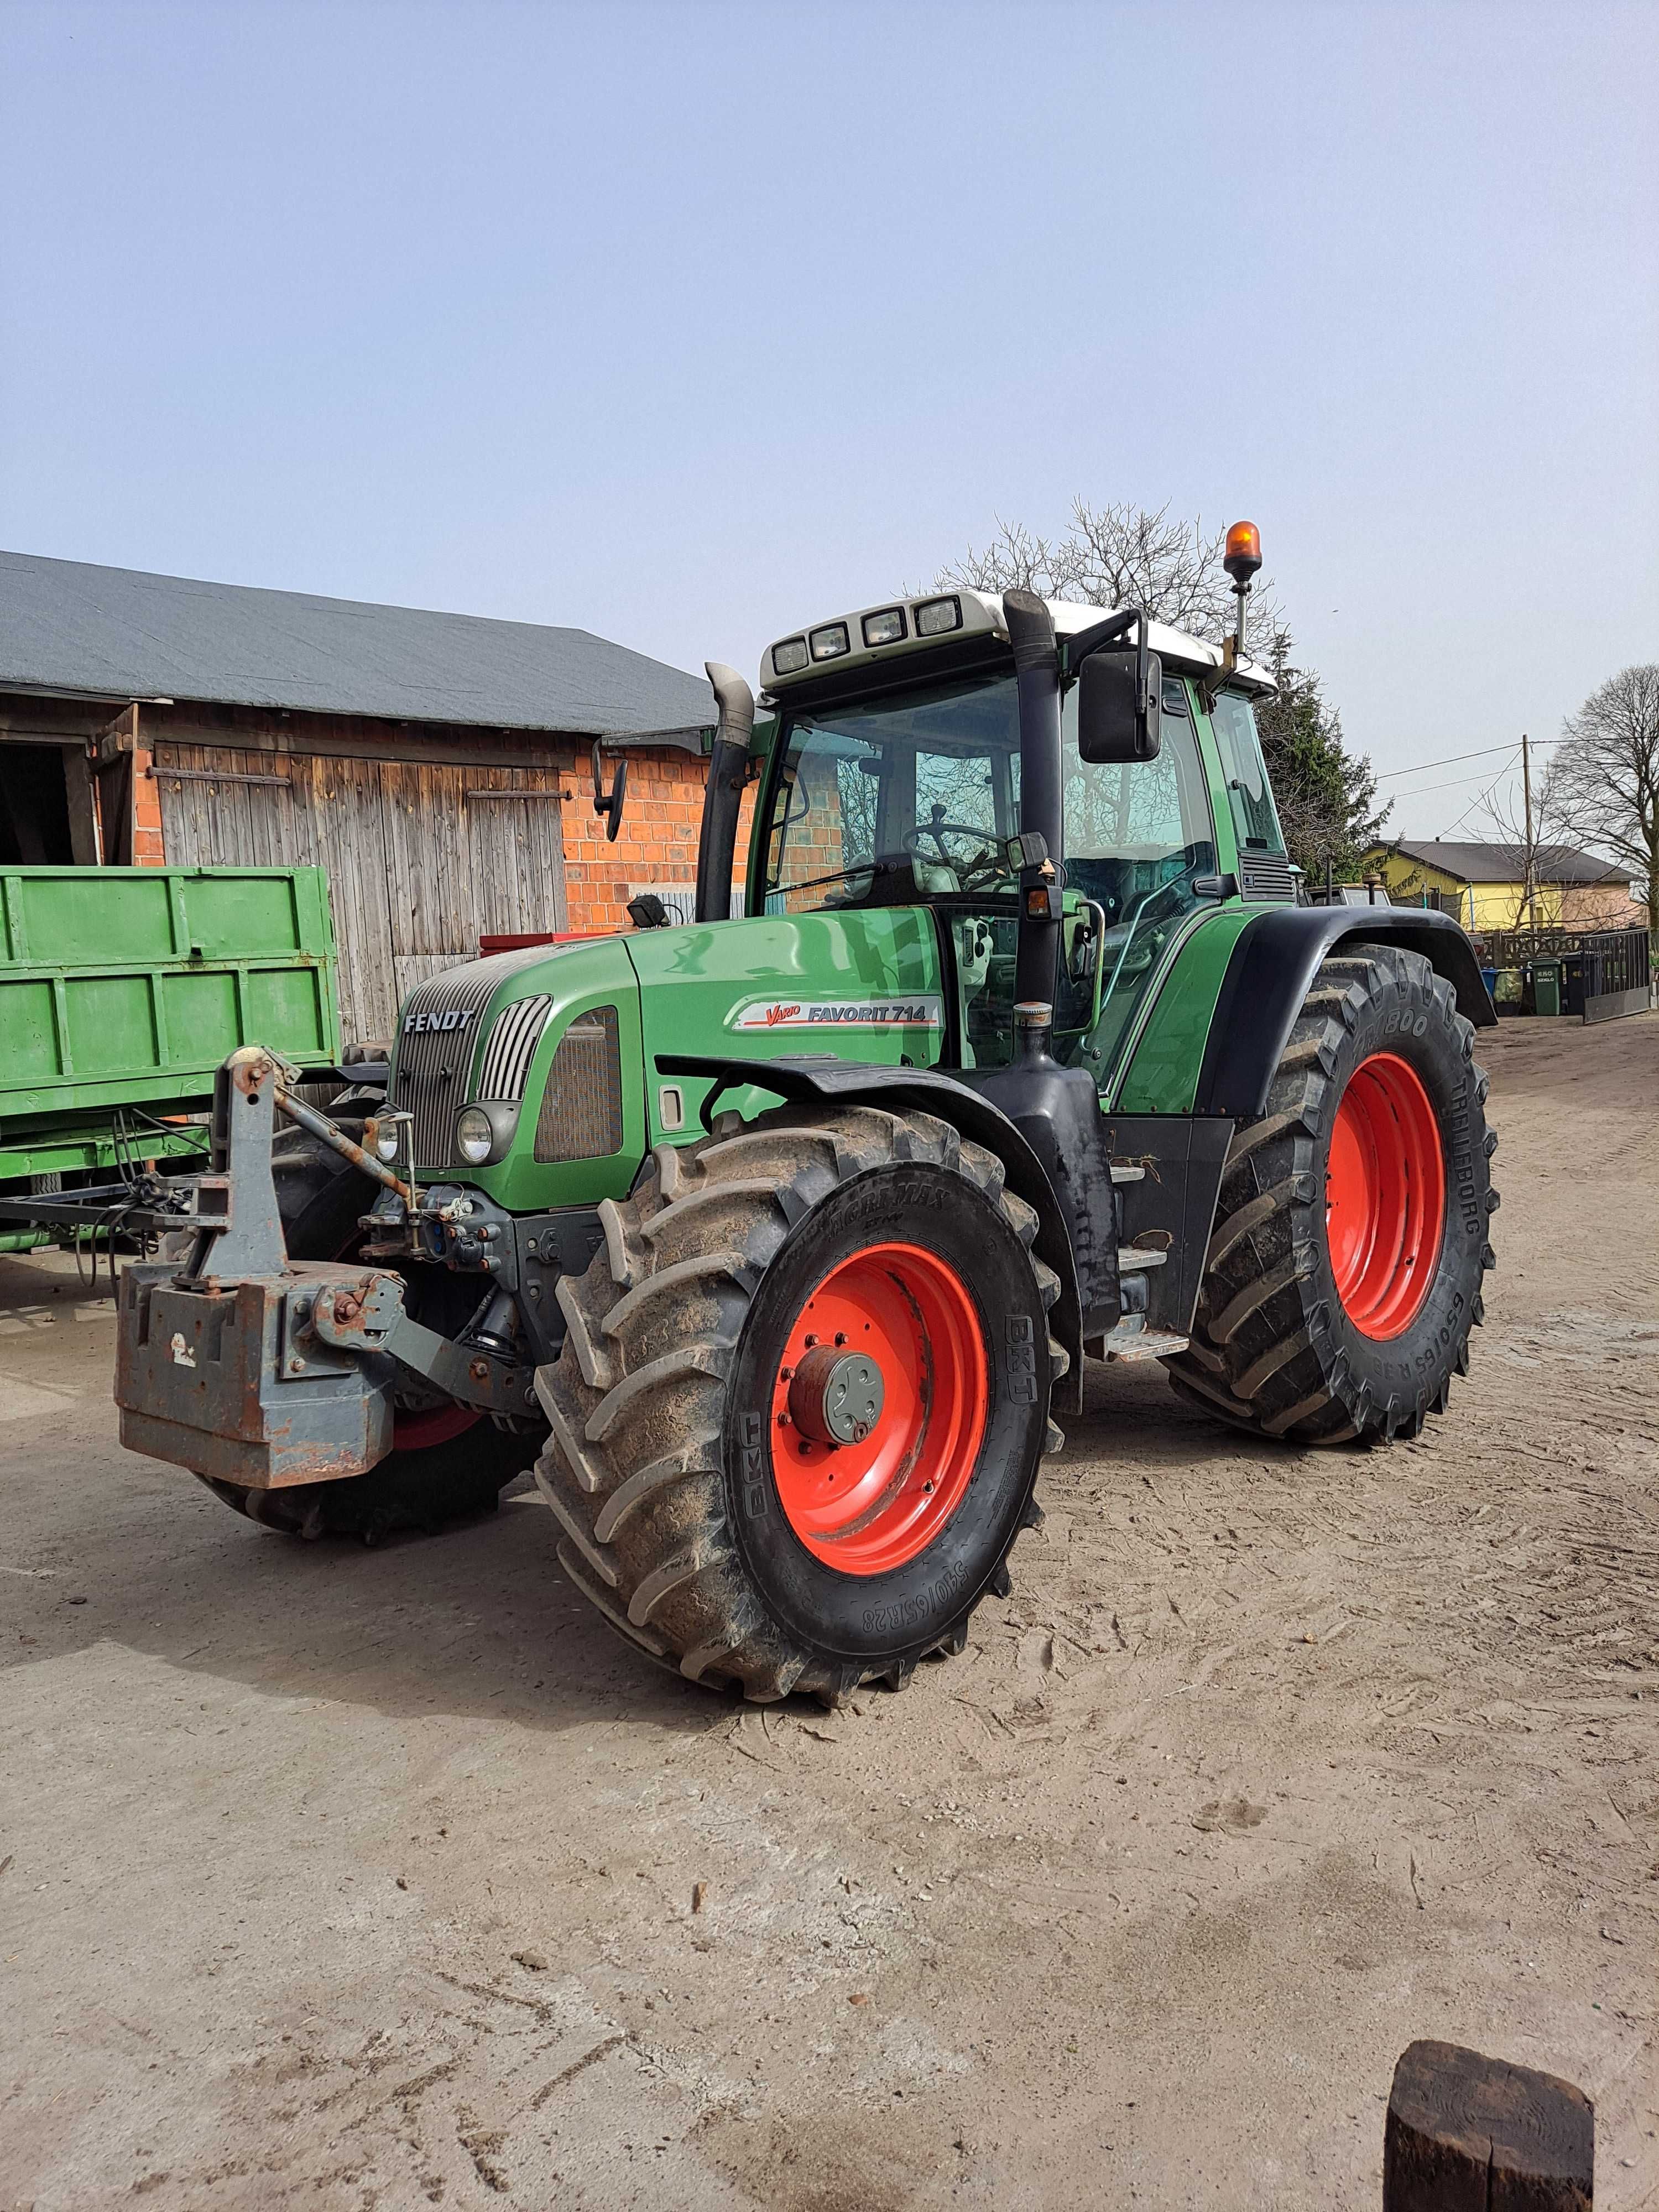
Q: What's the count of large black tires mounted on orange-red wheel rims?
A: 3